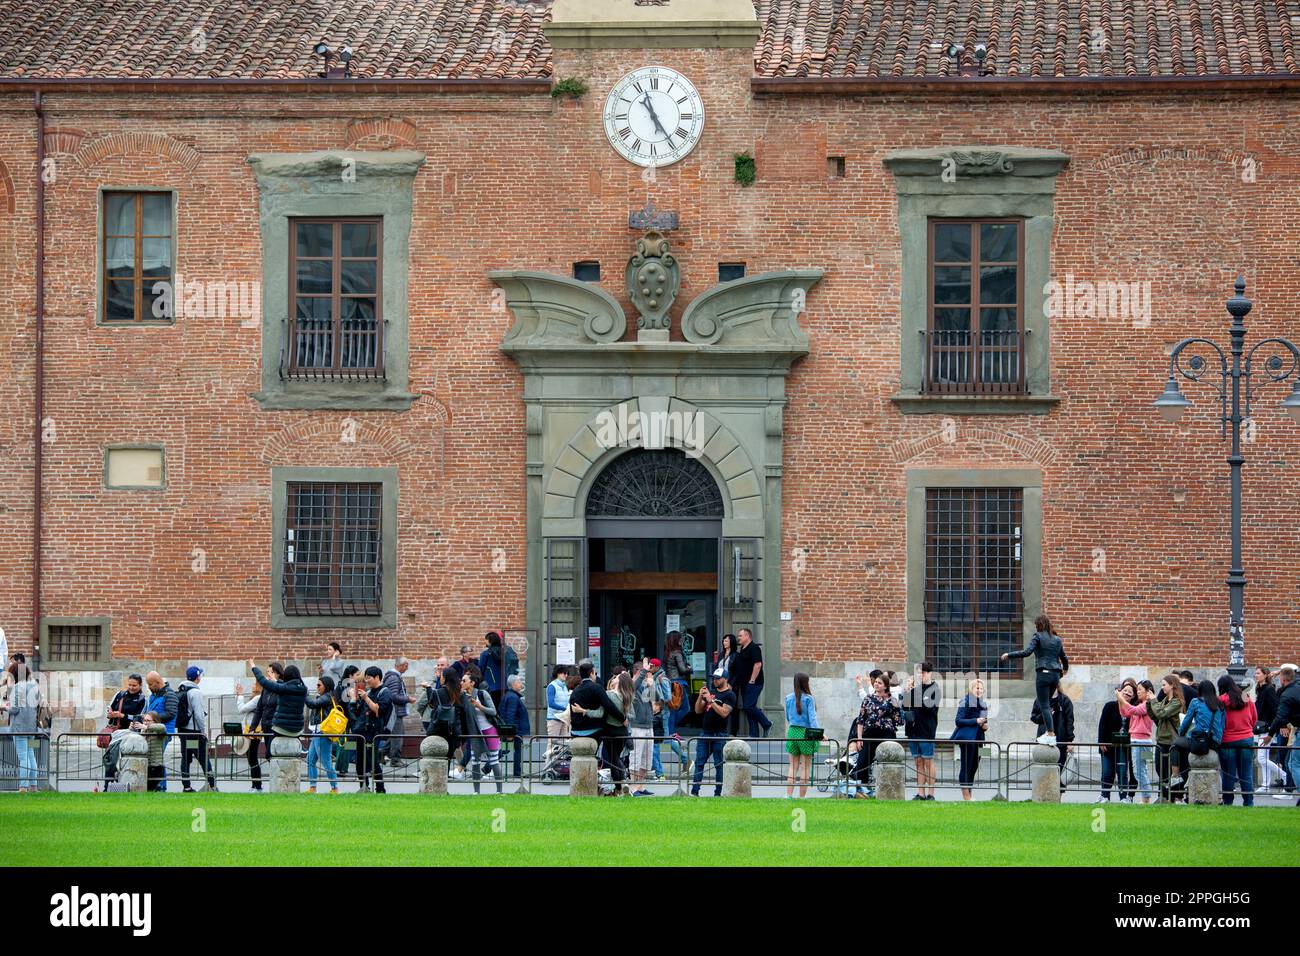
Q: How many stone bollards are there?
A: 8